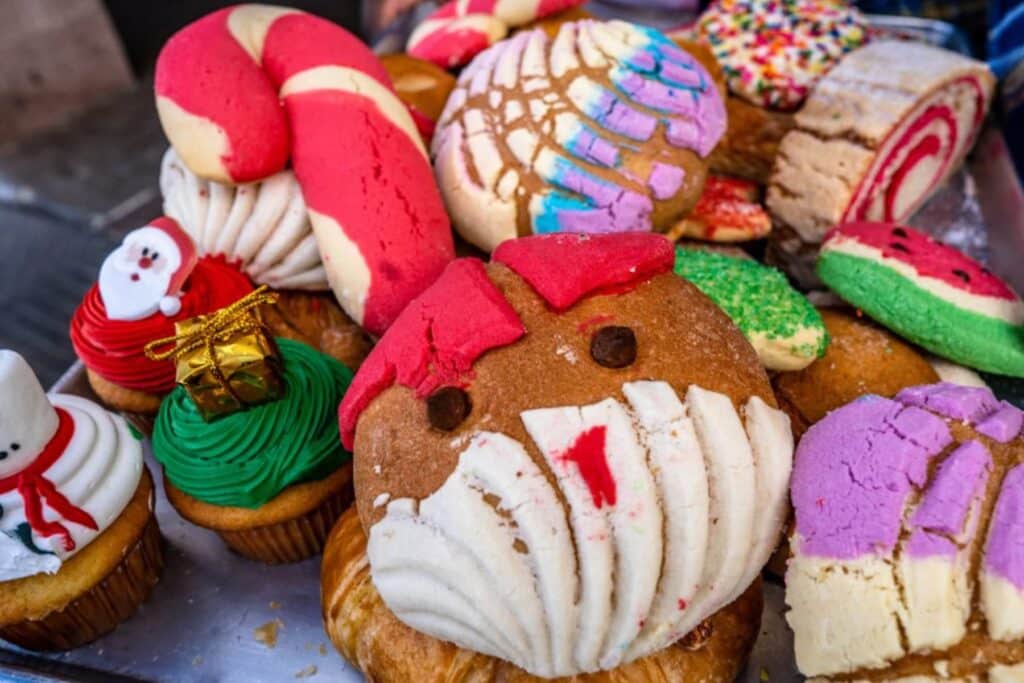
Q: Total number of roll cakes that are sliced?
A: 1